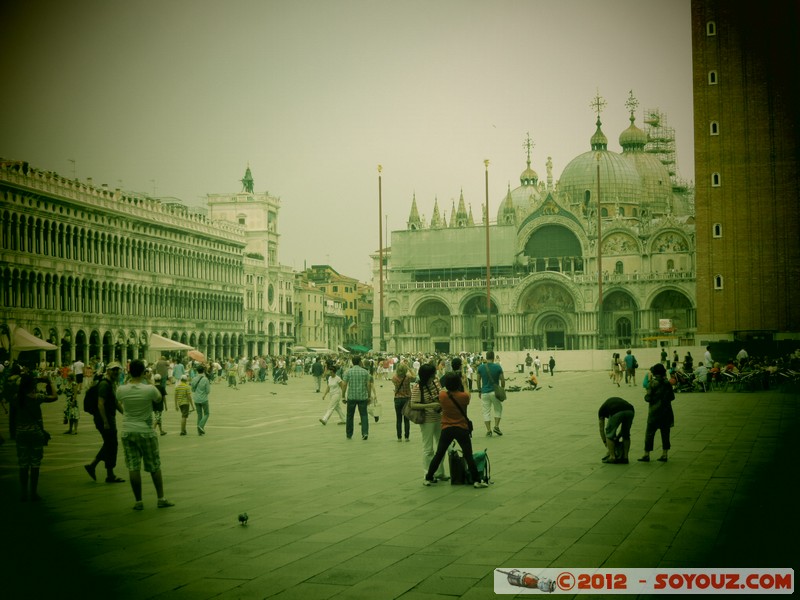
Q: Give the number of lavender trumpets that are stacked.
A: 0